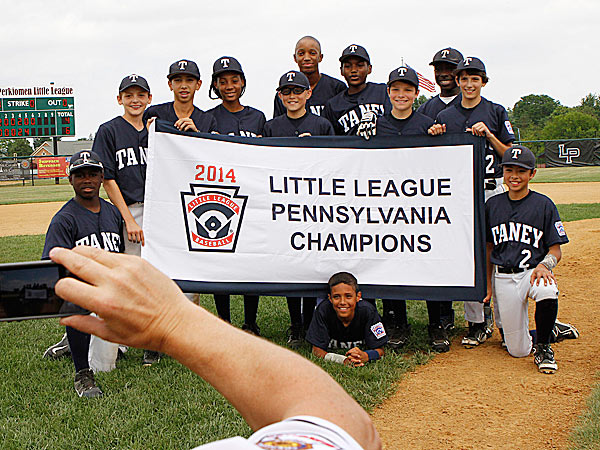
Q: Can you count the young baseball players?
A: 12